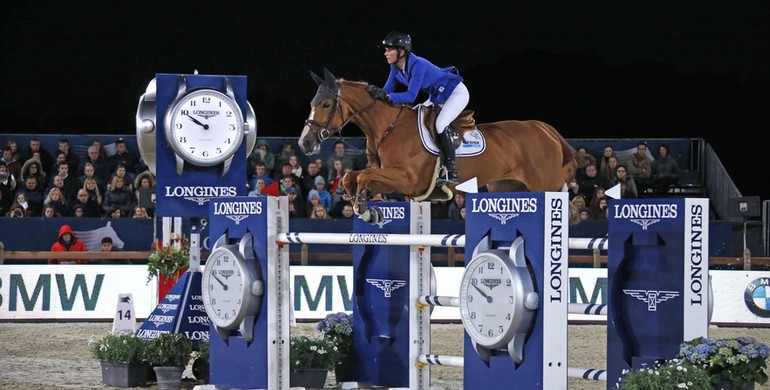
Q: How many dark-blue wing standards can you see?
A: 4